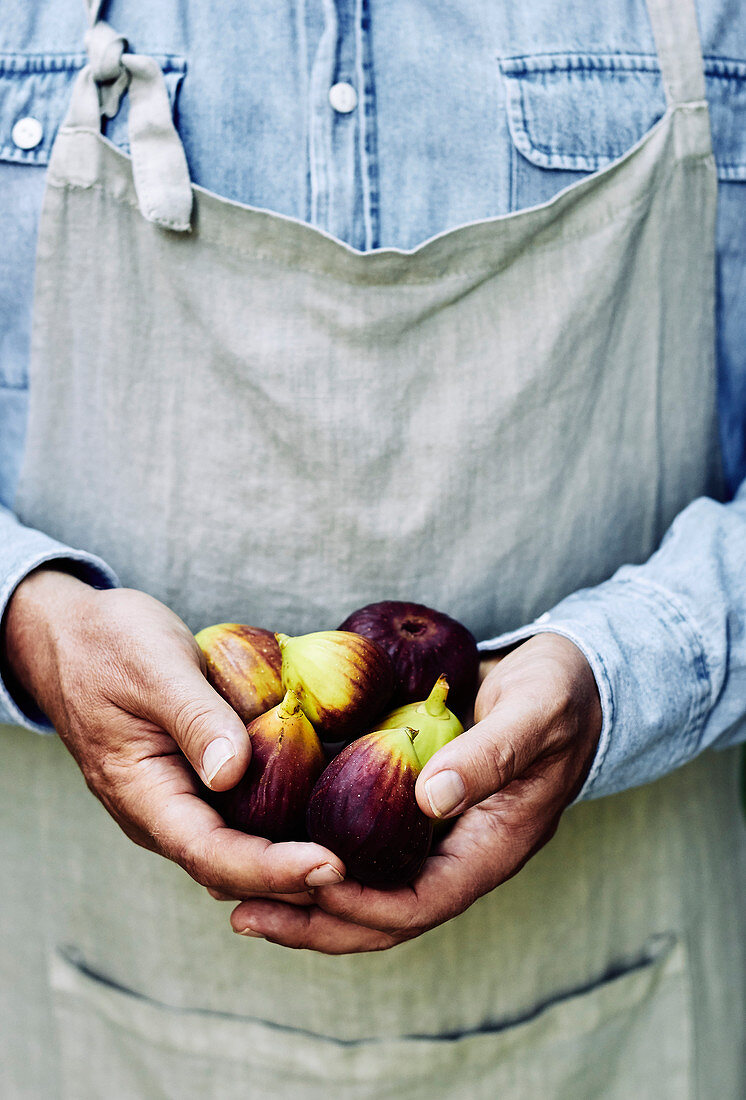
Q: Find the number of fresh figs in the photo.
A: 6